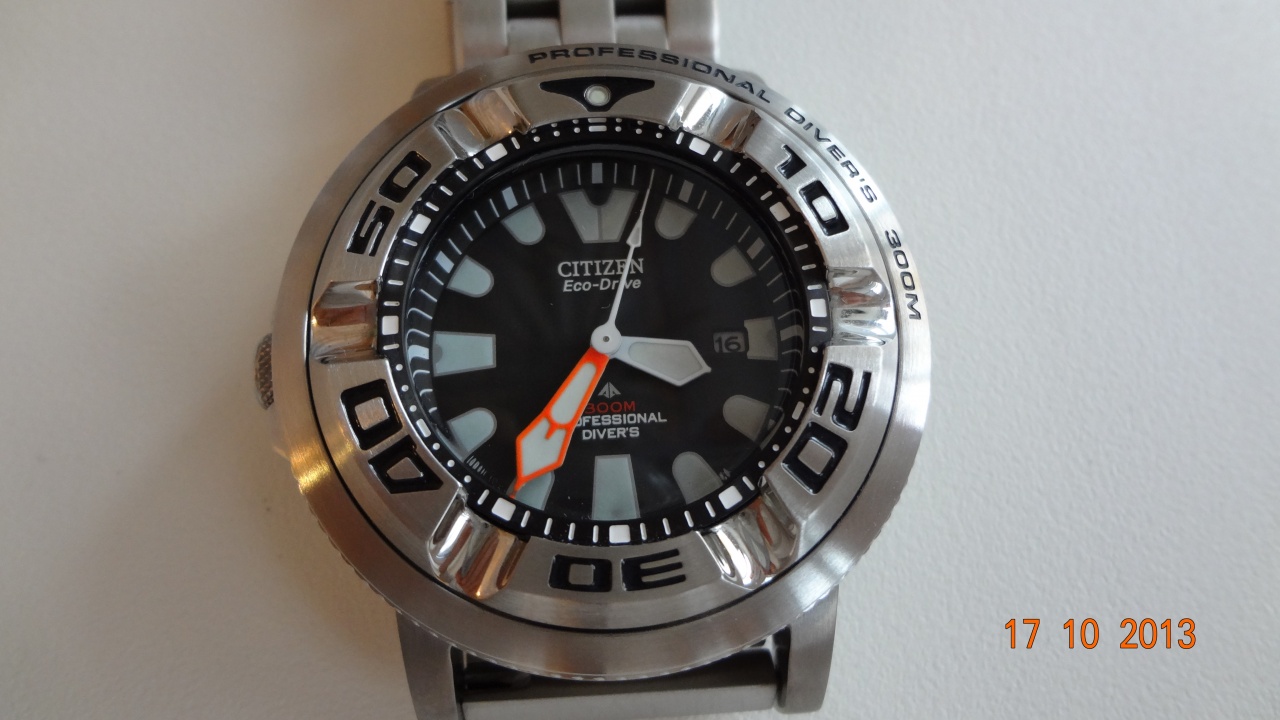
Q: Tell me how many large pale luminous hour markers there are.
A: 12